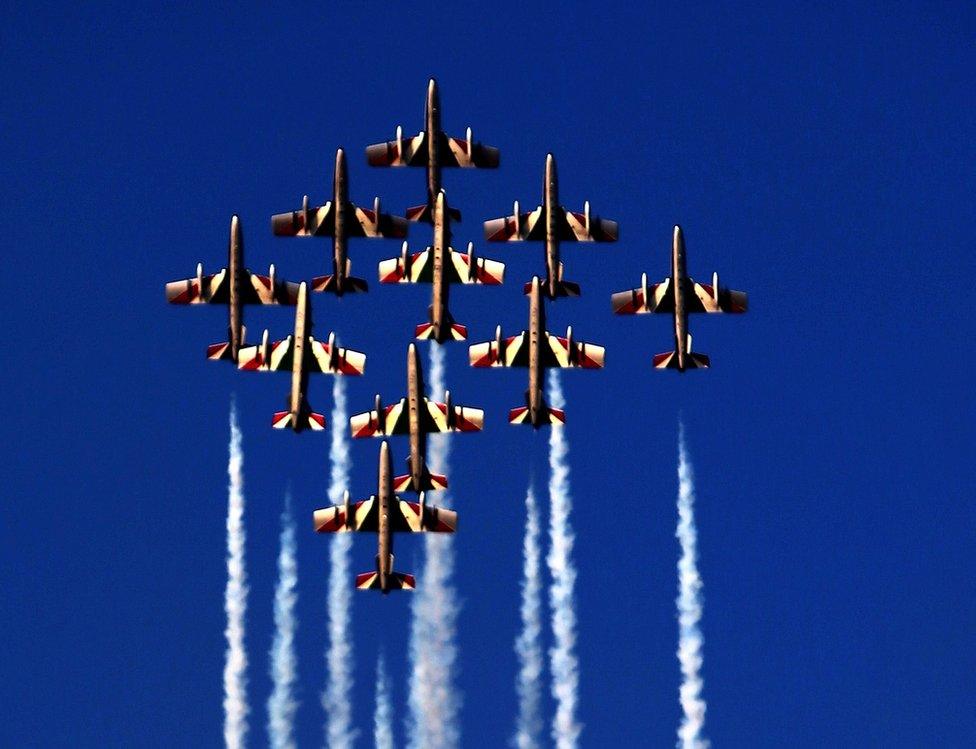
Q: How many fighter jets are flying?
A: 10